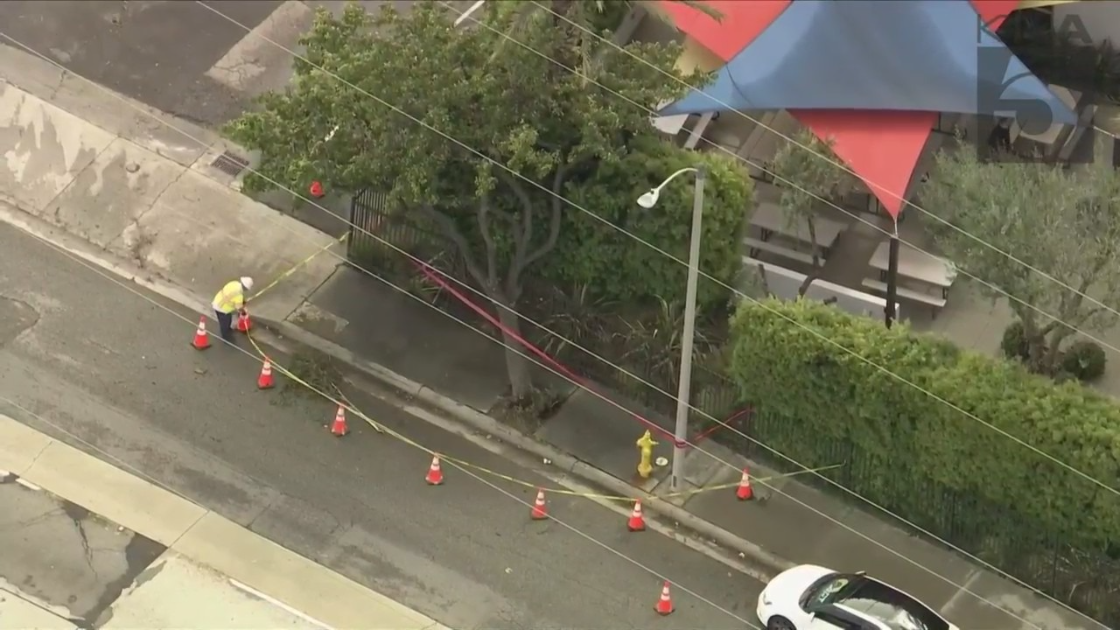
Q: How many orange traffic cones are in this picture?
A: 10